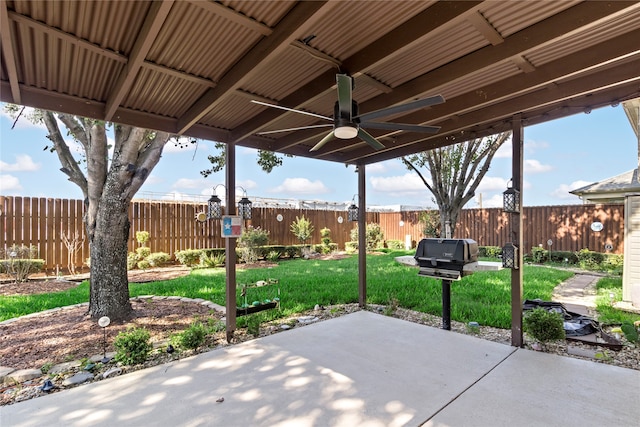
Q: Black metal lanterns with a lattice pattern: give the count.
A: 5